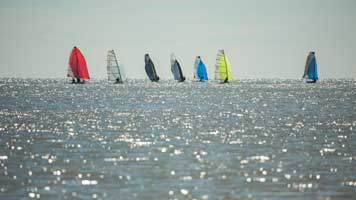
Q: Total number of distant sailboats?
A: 7